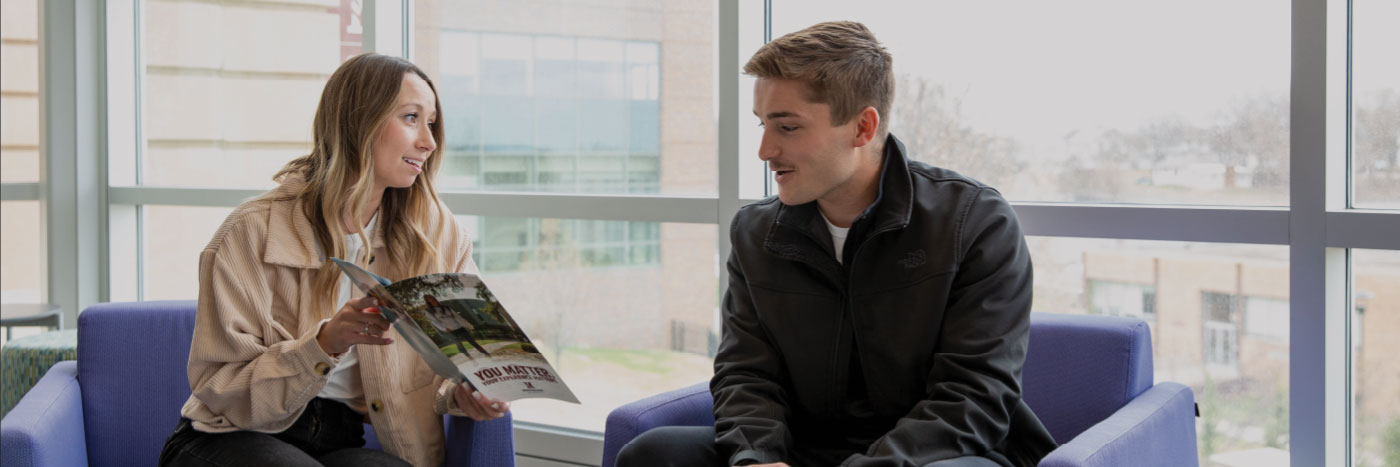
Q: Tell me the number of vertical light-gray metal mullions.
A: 4